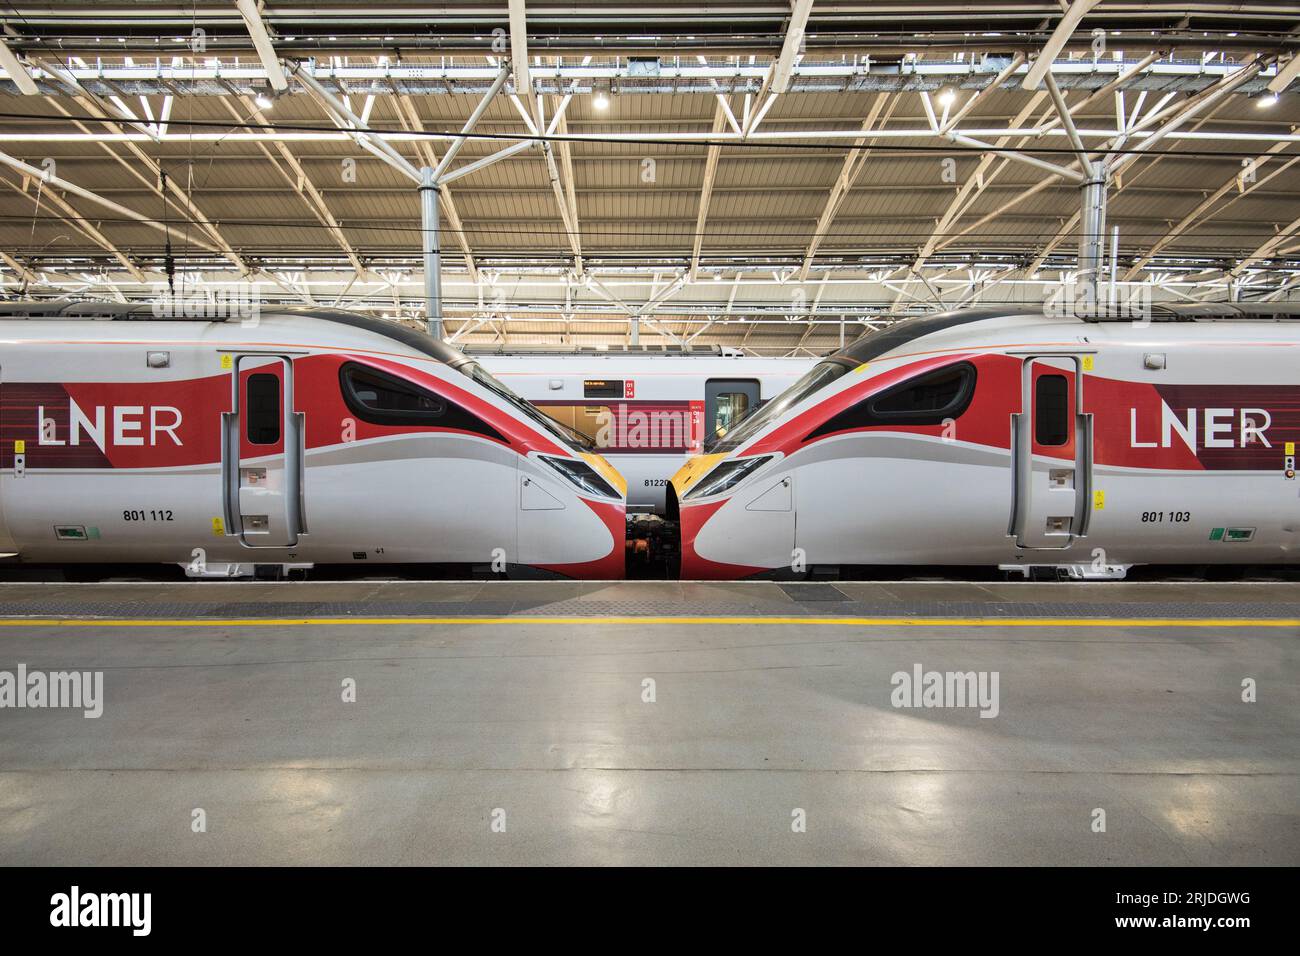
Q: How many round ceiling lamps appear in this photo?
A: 4